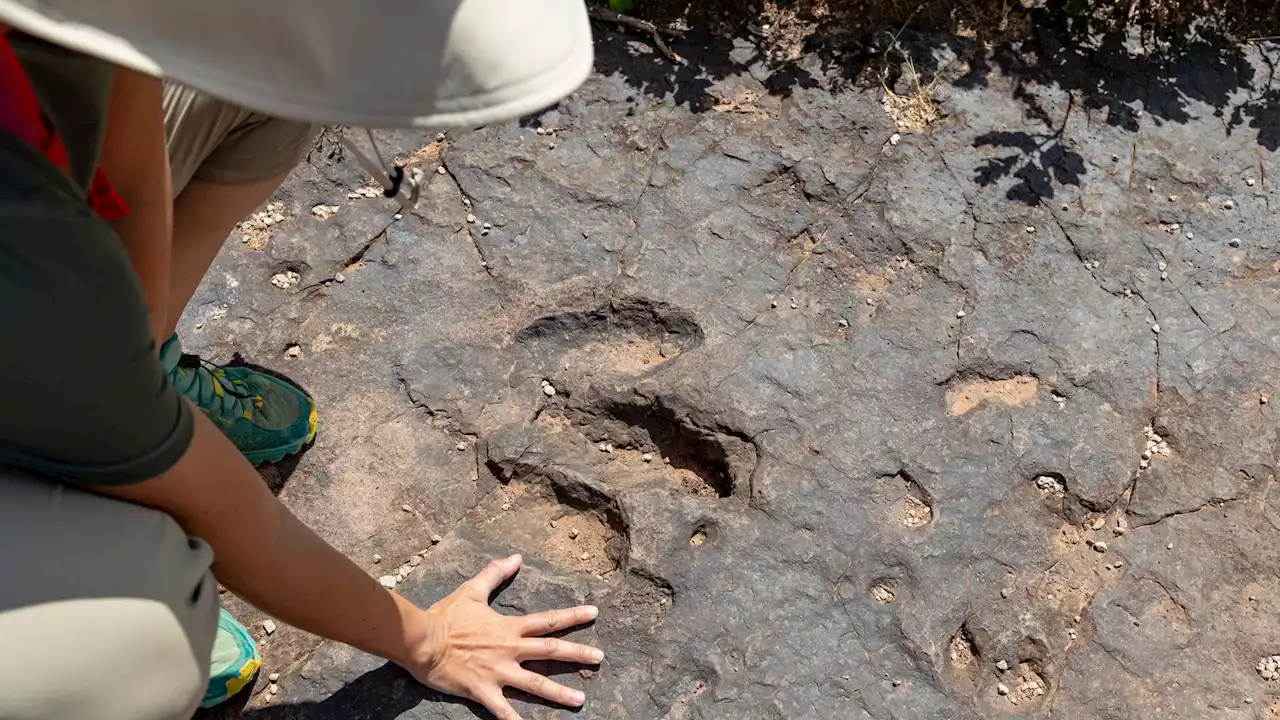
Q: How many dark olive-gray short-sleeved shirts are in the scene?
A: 1